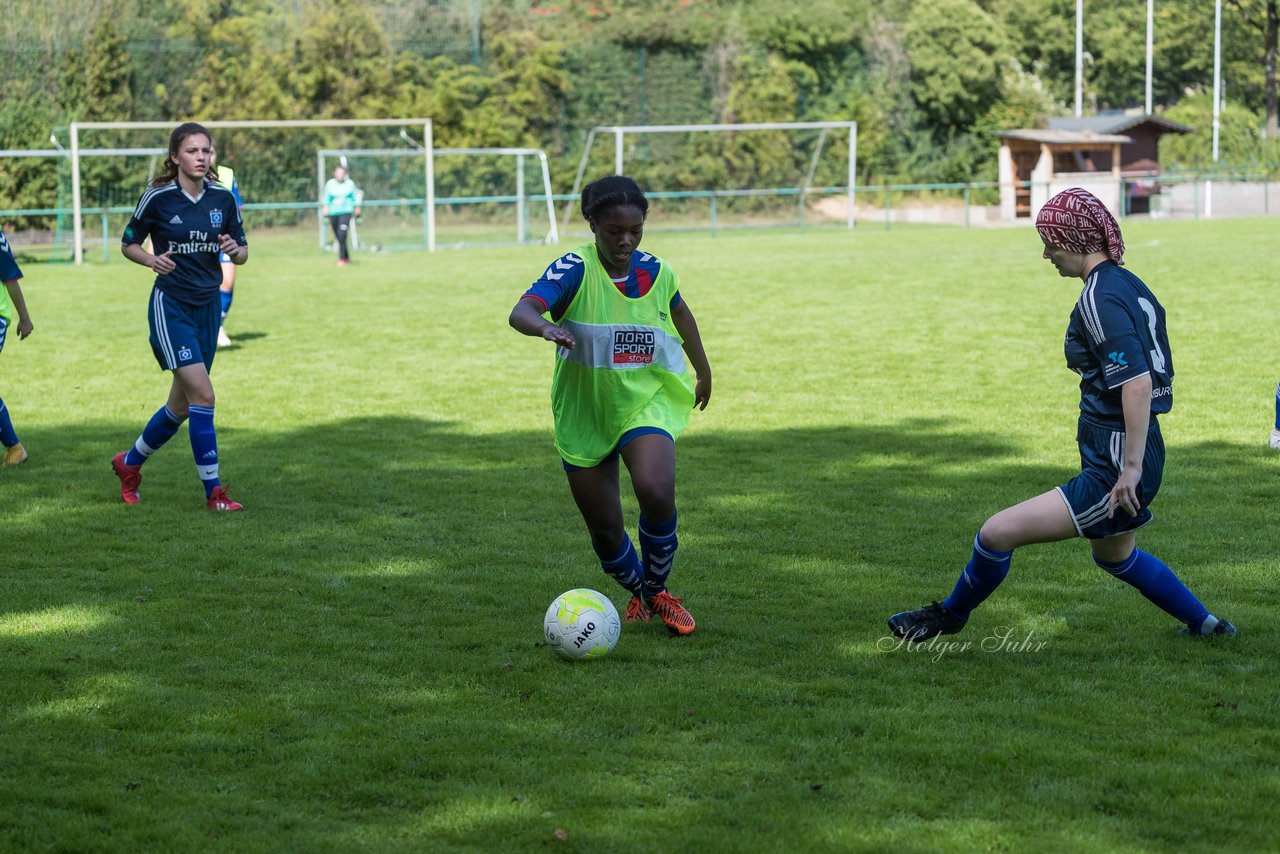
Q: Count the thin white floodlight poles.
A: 3